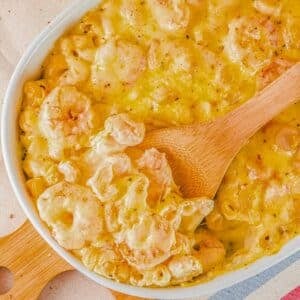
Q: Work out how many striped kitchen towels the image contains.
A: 1